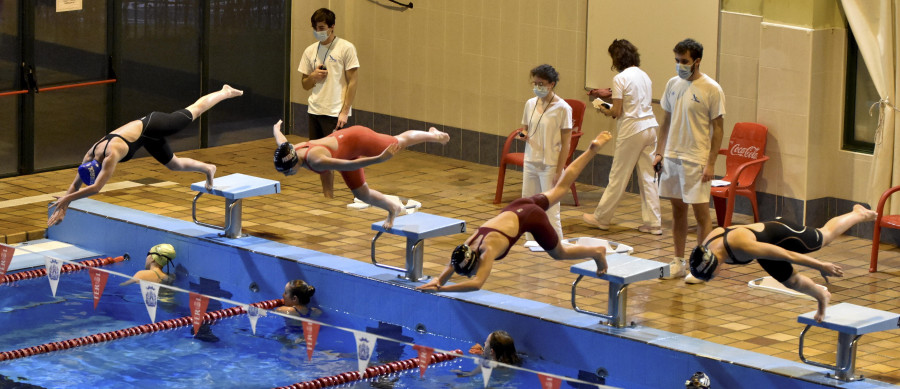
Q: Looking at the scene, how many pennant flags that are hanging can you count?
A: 11